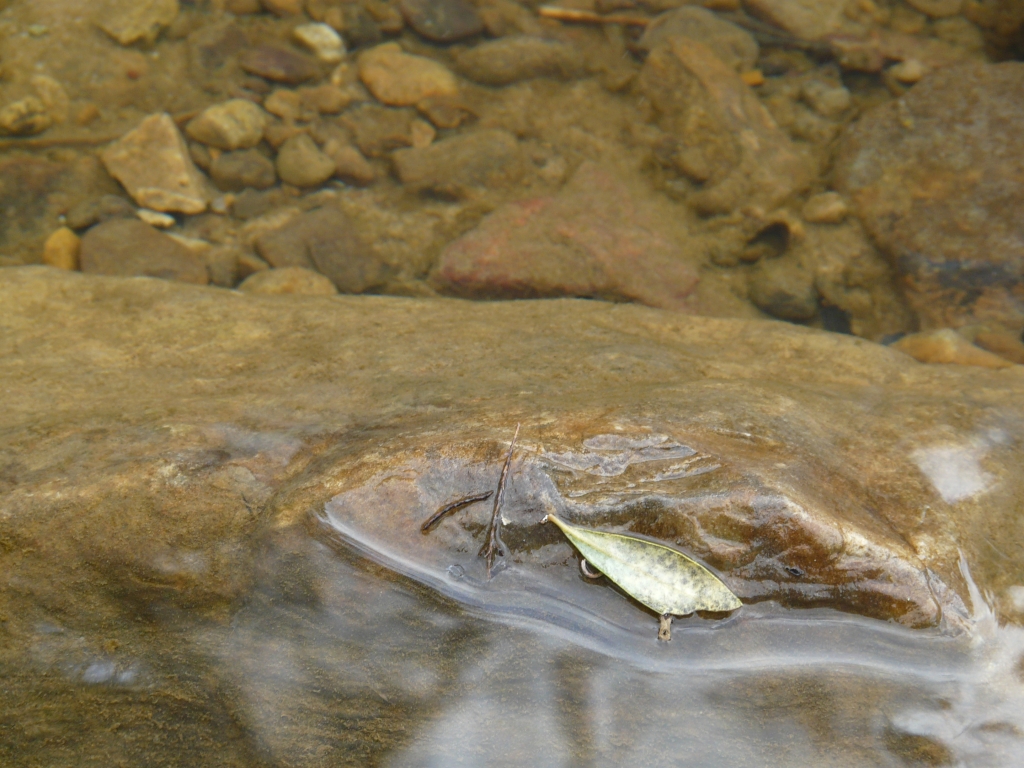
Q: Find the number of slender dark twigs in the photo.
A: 2